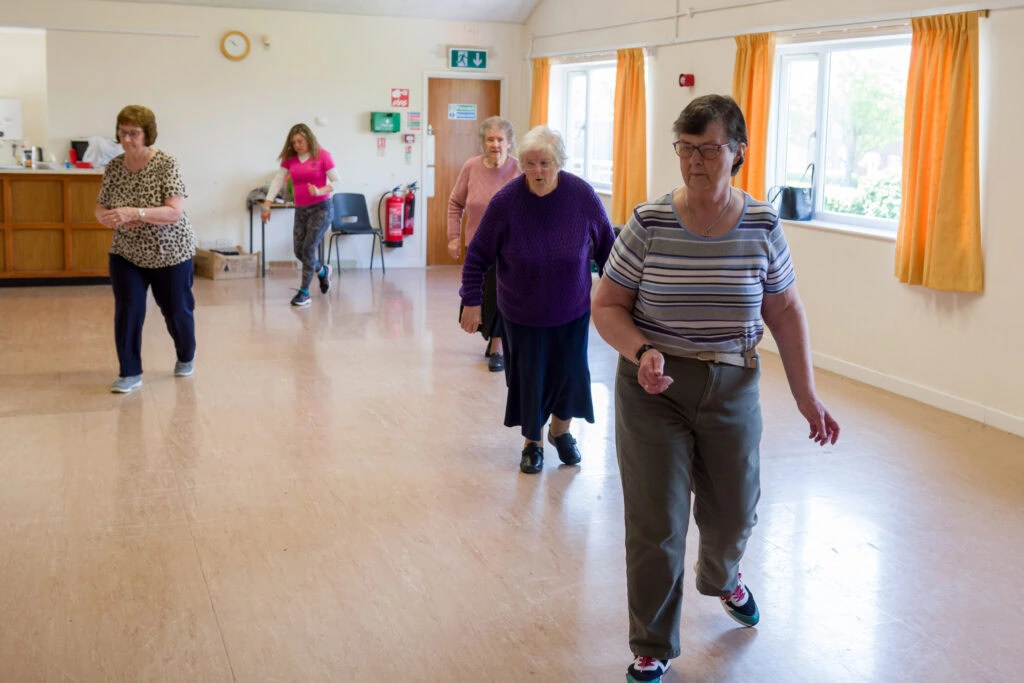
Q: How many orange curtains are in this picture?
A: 4